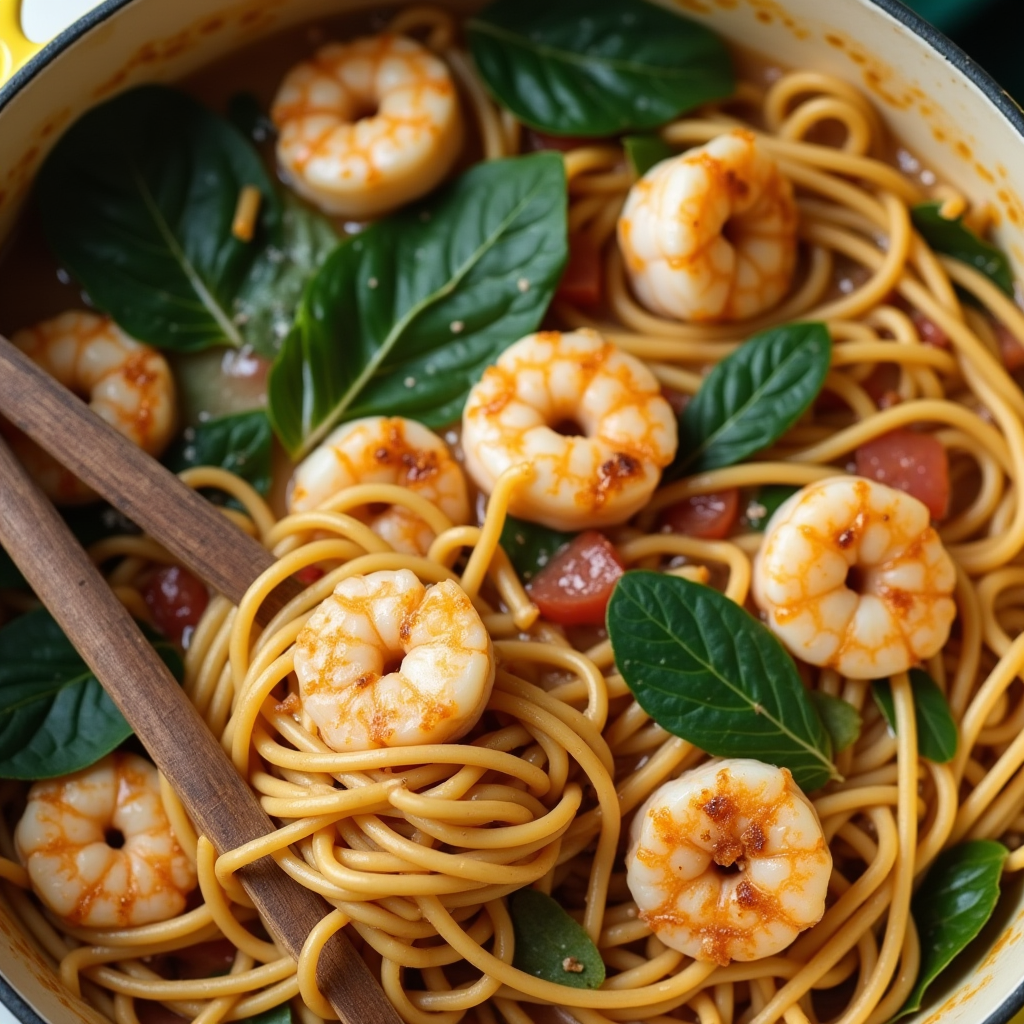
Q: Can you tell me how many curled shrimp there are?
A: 9